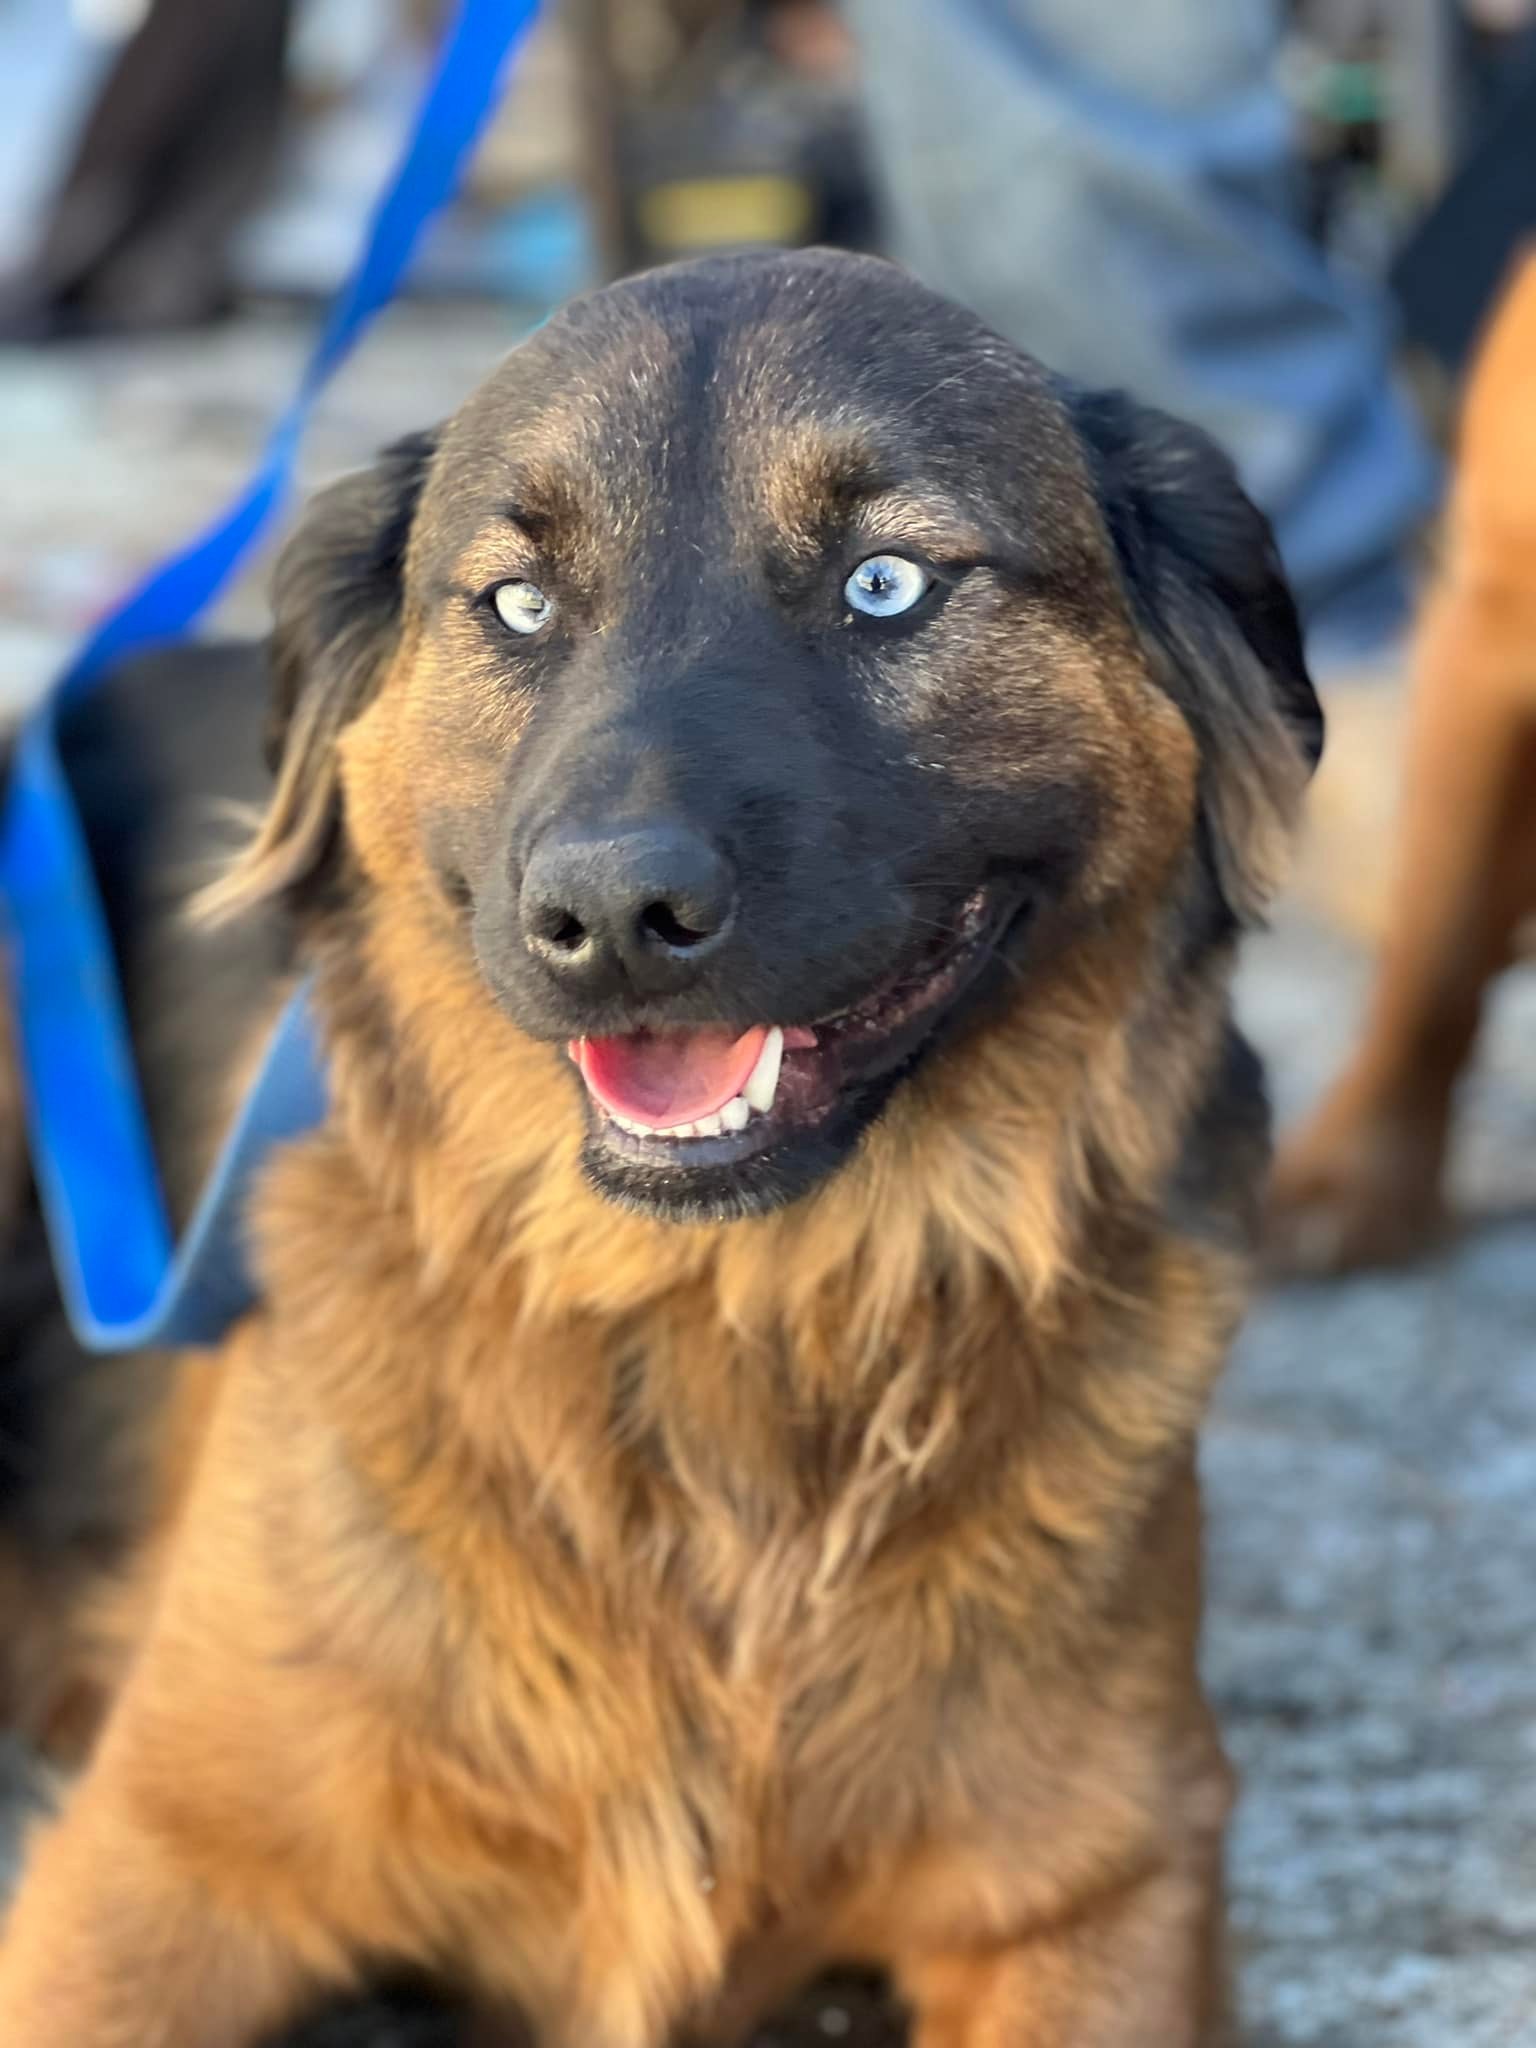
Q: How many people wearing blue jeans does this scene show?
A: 1